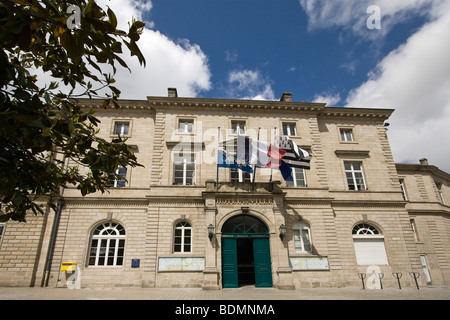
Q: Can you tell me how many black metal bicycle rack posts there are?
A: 4